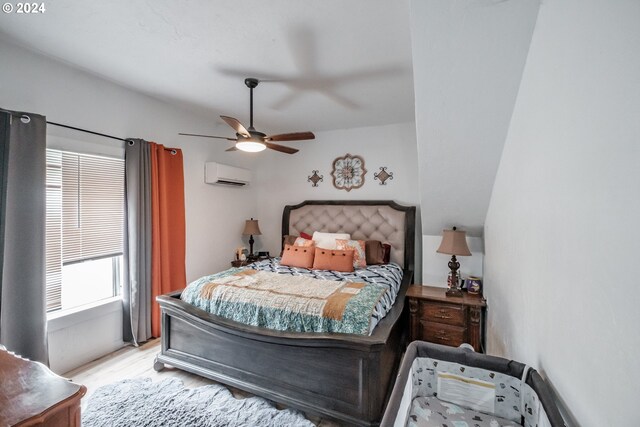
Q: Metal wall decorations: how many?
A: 3